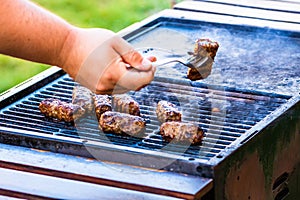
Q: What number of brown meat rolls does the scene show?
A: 8